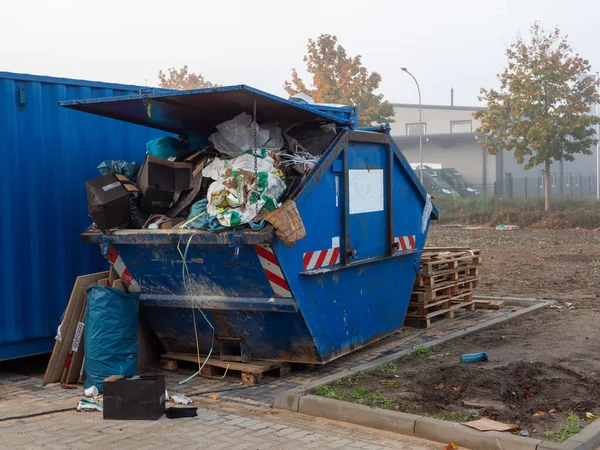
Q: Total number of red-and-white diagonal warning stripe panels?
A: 4